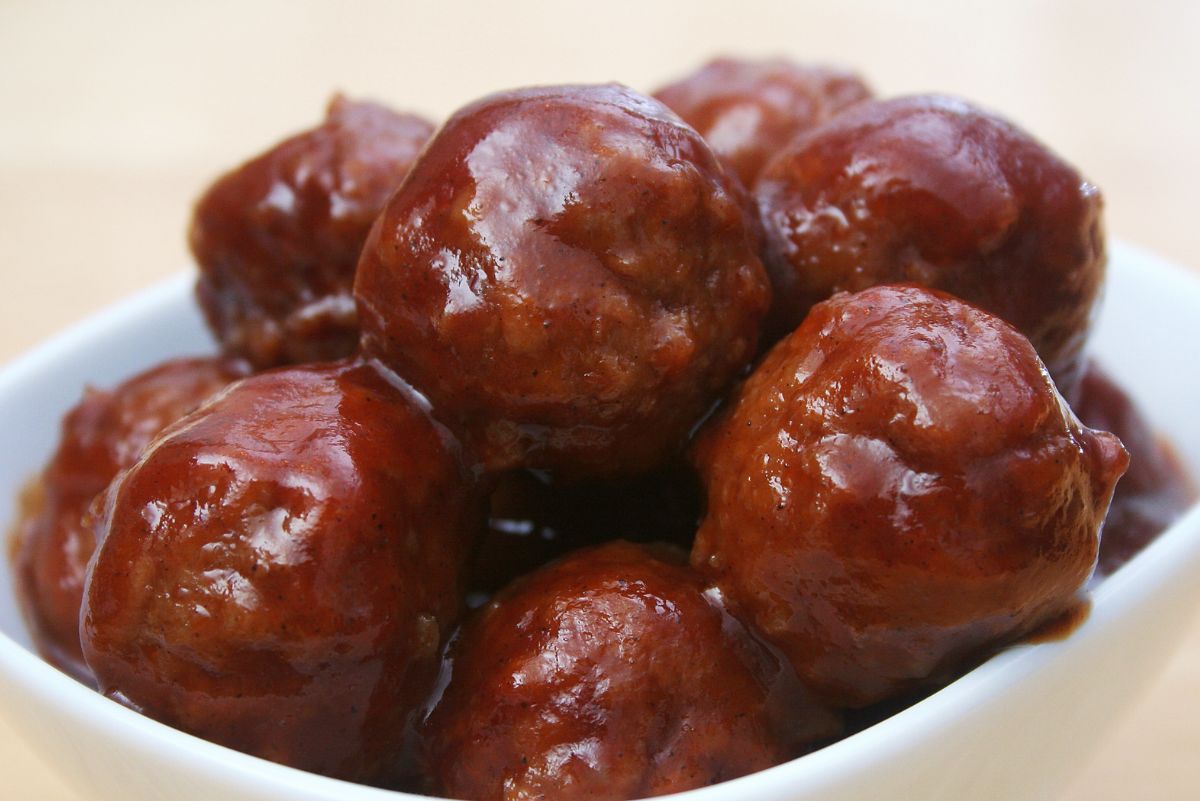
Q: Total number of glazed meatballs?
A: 9